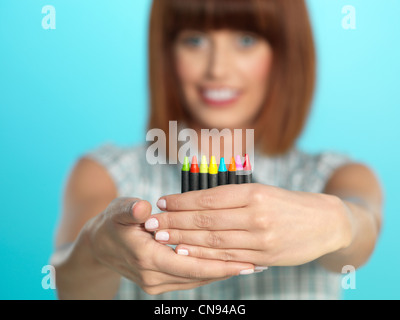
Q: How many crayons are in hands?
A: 8